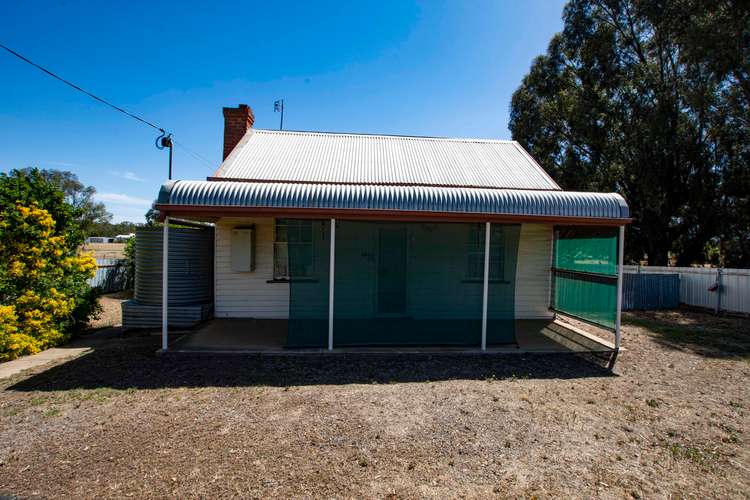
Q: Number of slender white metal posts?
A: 4